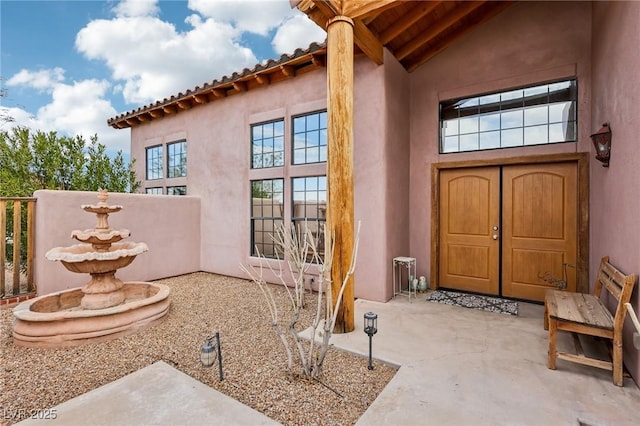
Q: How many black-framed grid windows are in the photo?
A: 9